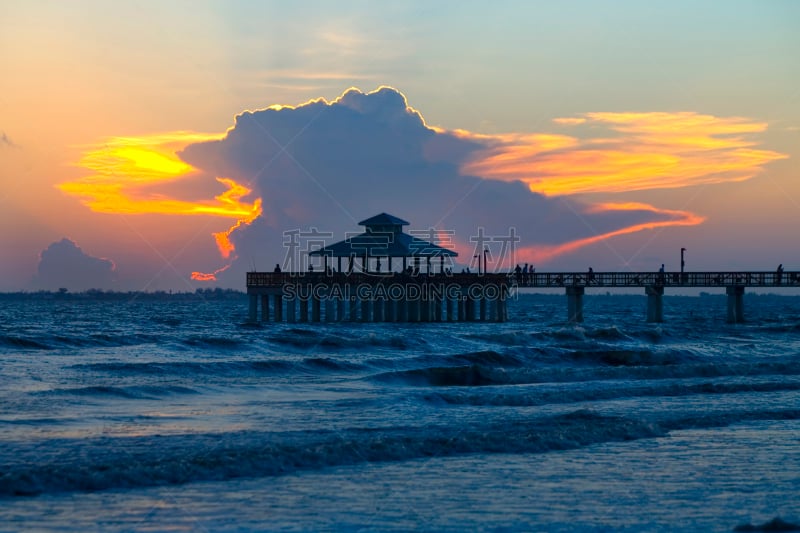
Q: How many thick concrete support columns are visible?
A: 3